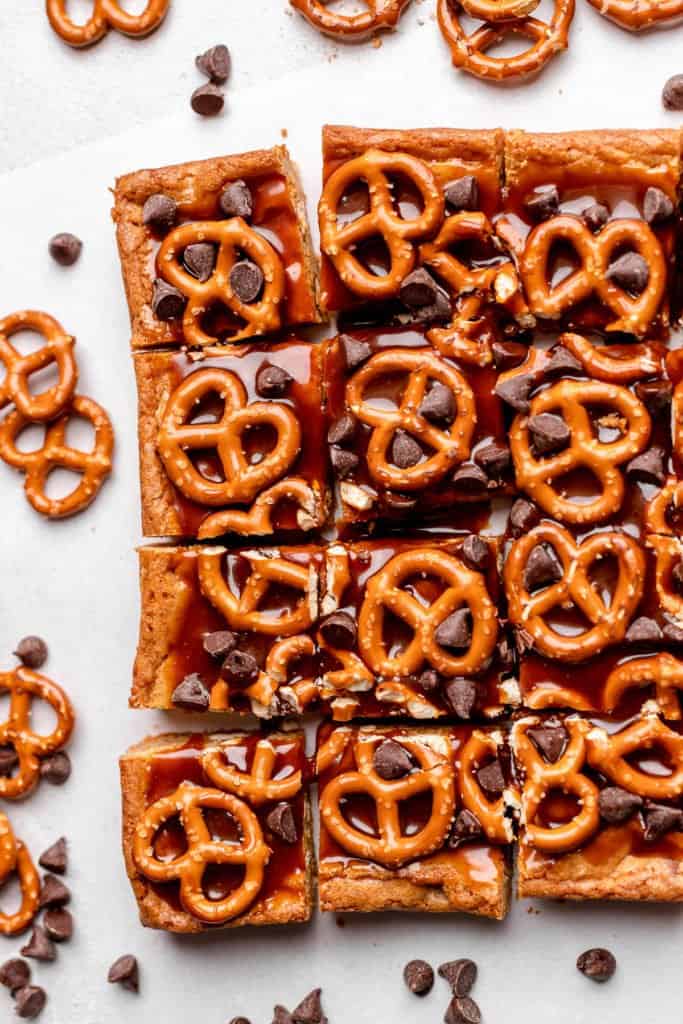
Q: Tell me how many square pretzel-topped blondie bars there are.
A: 12